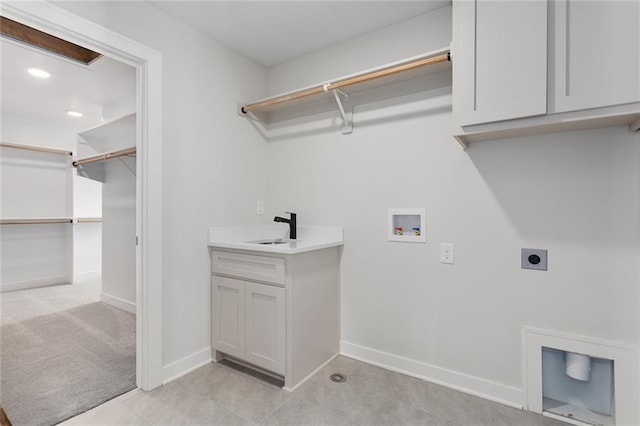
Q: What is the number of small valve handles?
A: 2